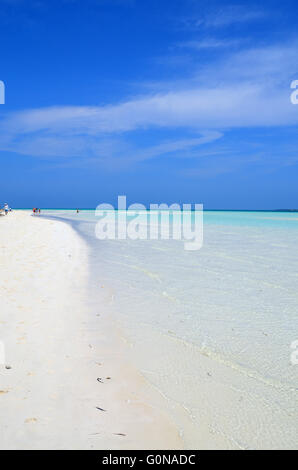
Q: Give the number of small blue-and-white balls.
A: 0